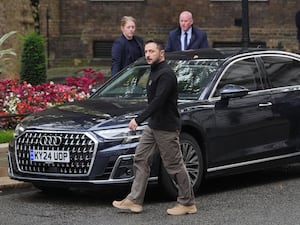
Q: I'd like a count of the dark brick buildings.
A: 1